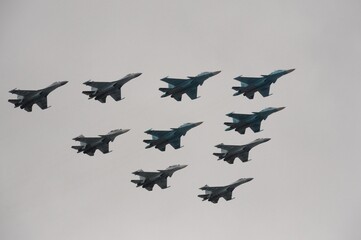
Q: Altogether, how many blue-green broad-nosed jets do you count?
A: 4